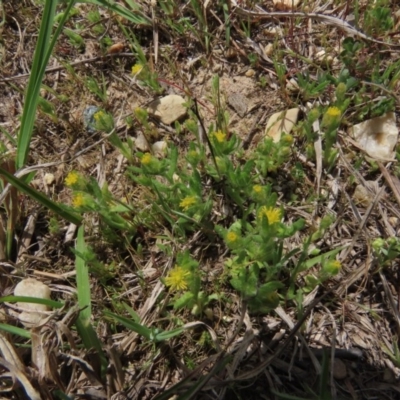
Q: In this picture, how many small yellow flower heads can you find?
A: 15